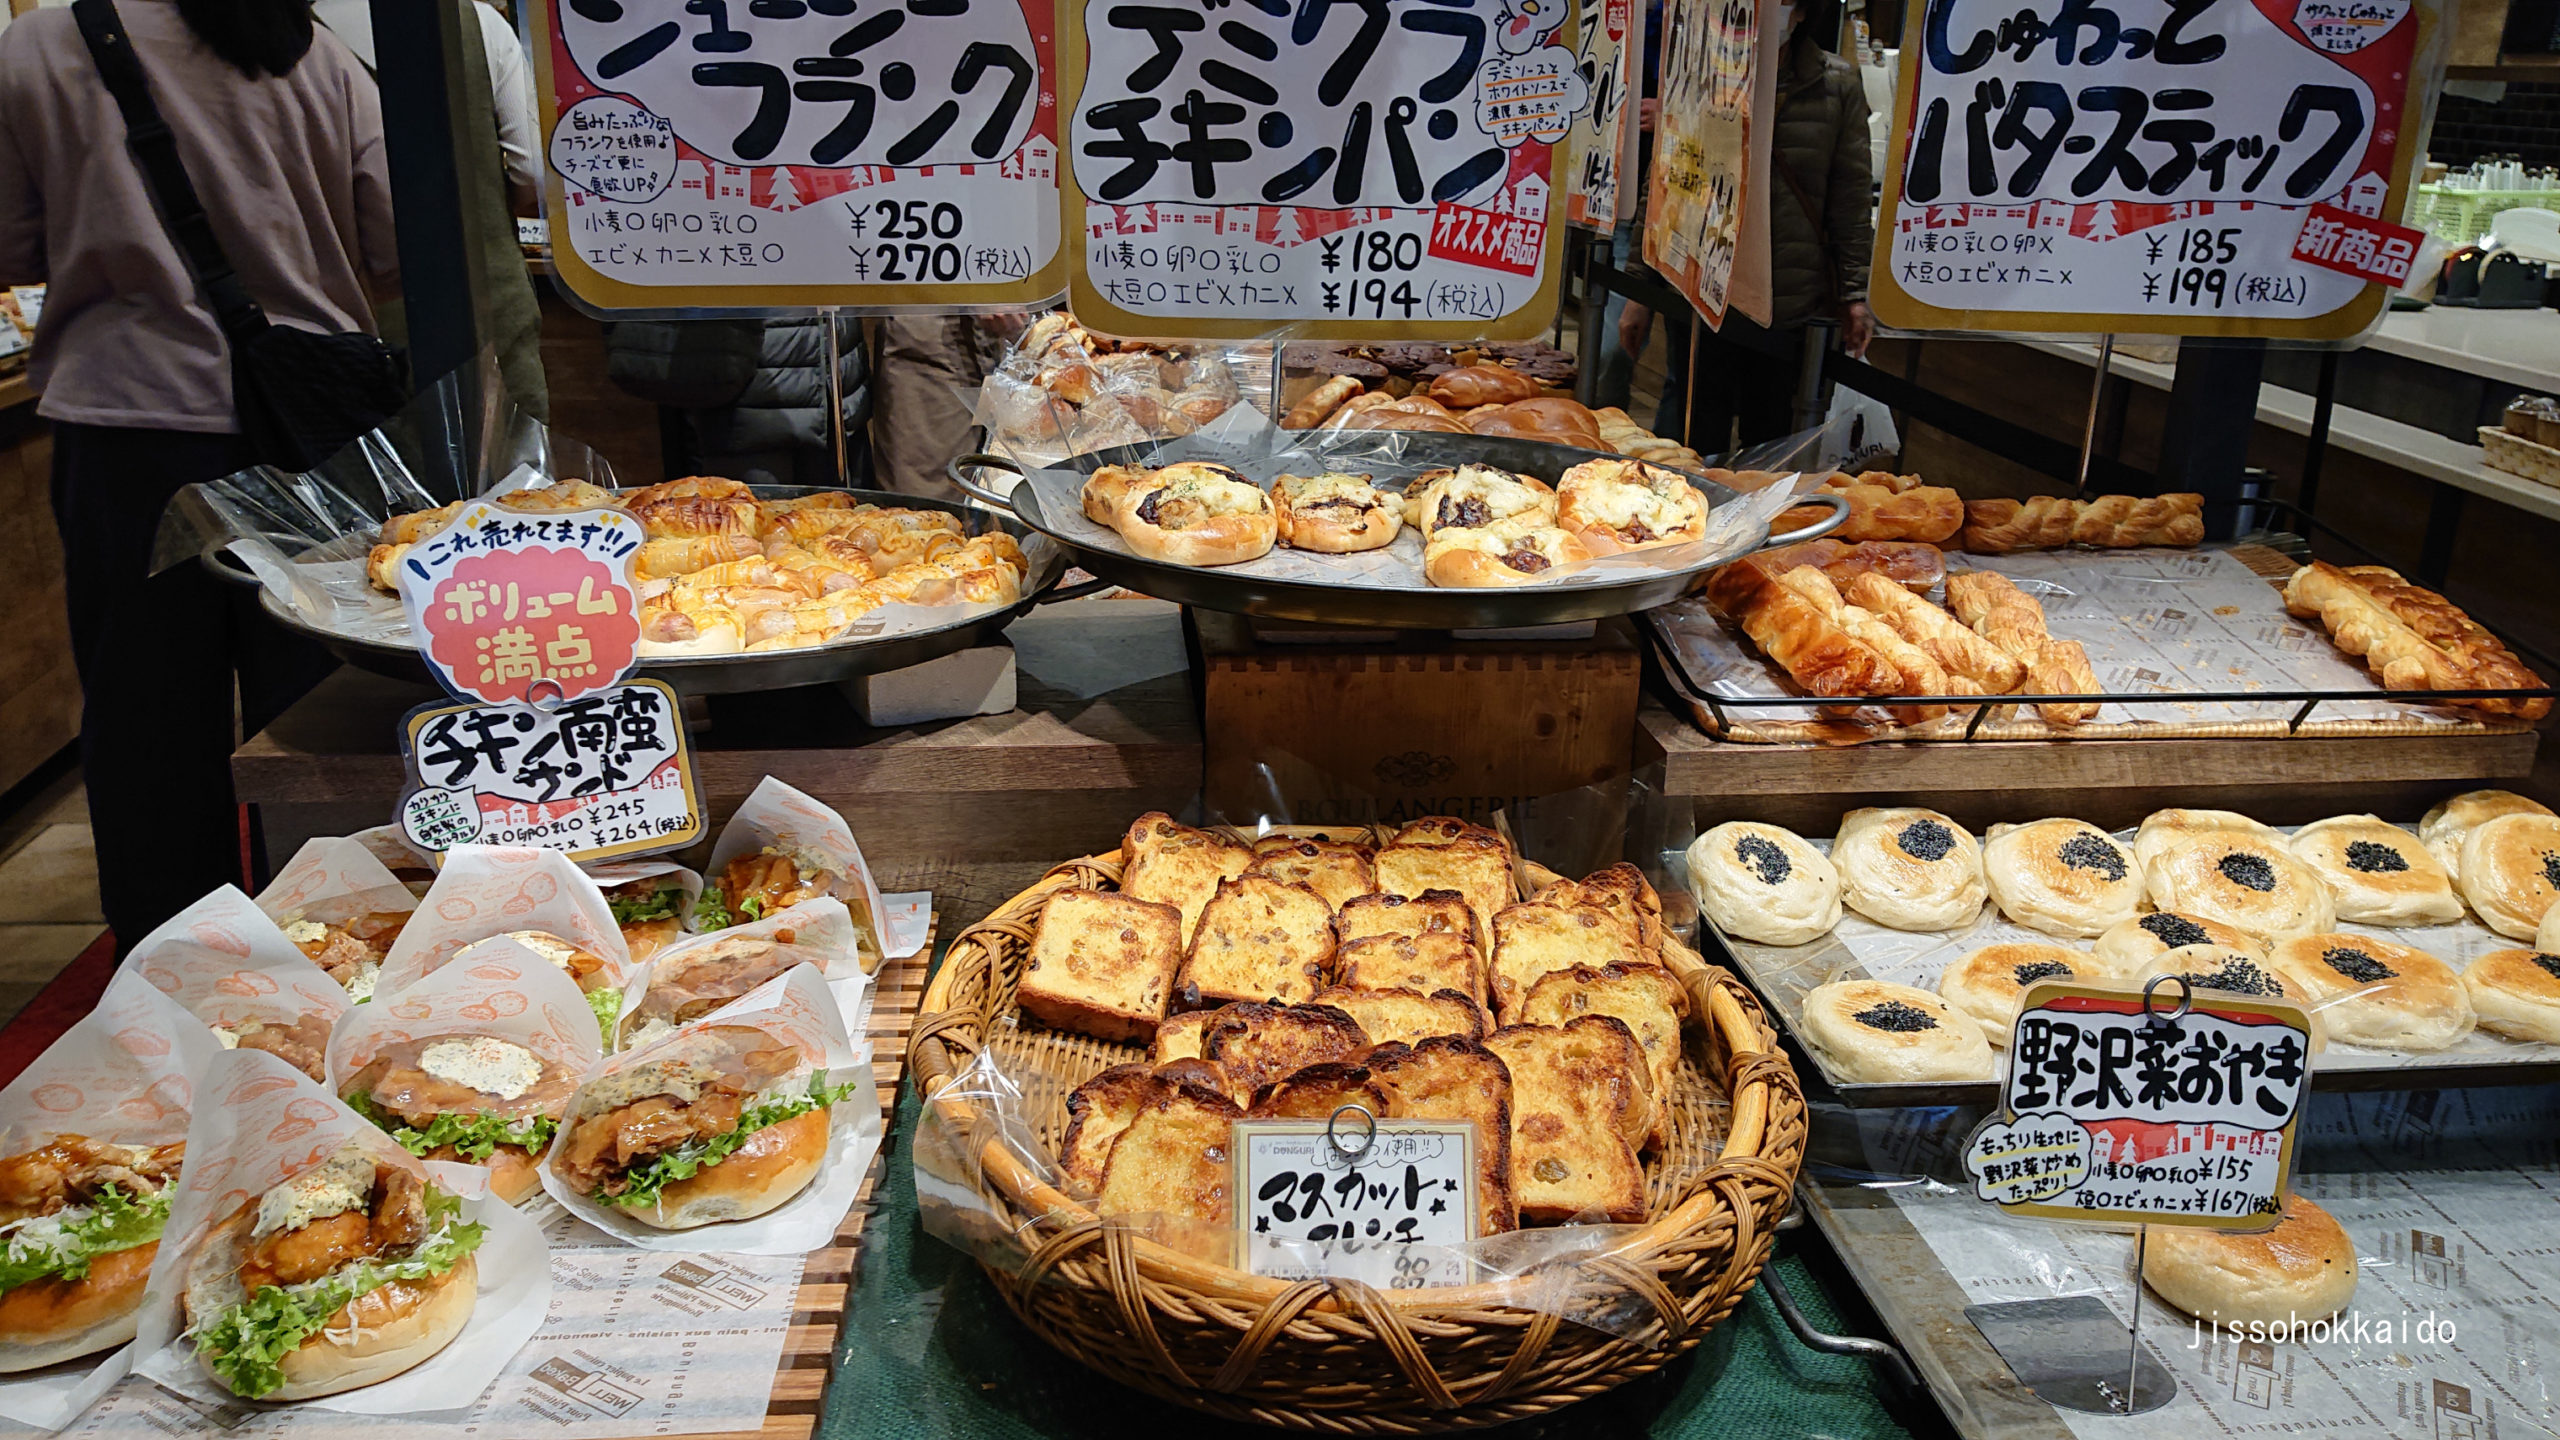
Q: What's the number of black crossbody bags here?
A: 1